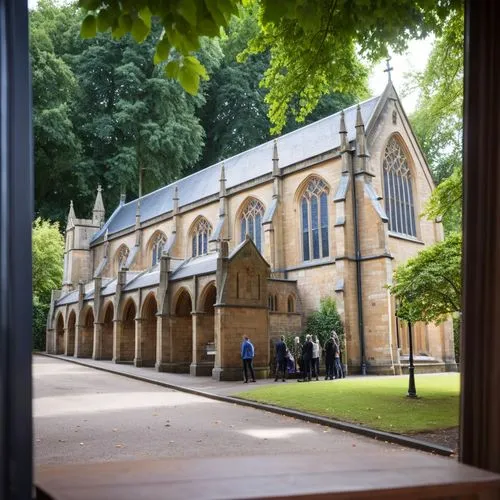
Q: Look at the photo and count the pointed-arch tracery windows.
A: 6